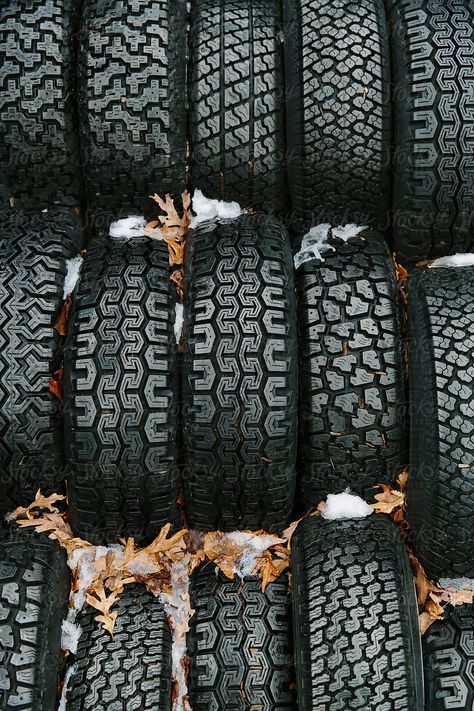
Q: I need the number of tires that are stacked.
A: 15